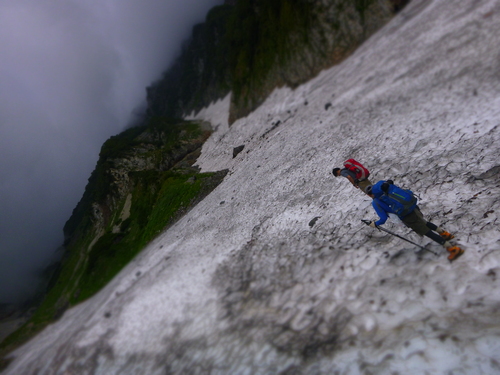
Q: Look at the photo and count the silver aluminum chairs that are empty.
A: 0